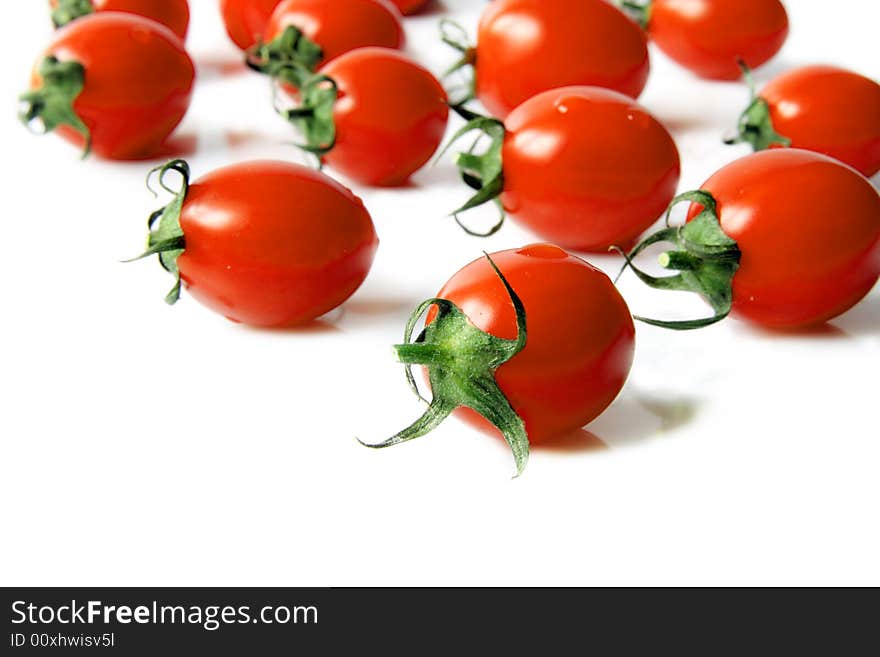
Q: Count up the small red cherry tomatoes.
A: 13